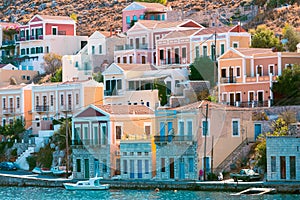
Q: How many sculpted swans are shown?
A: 0